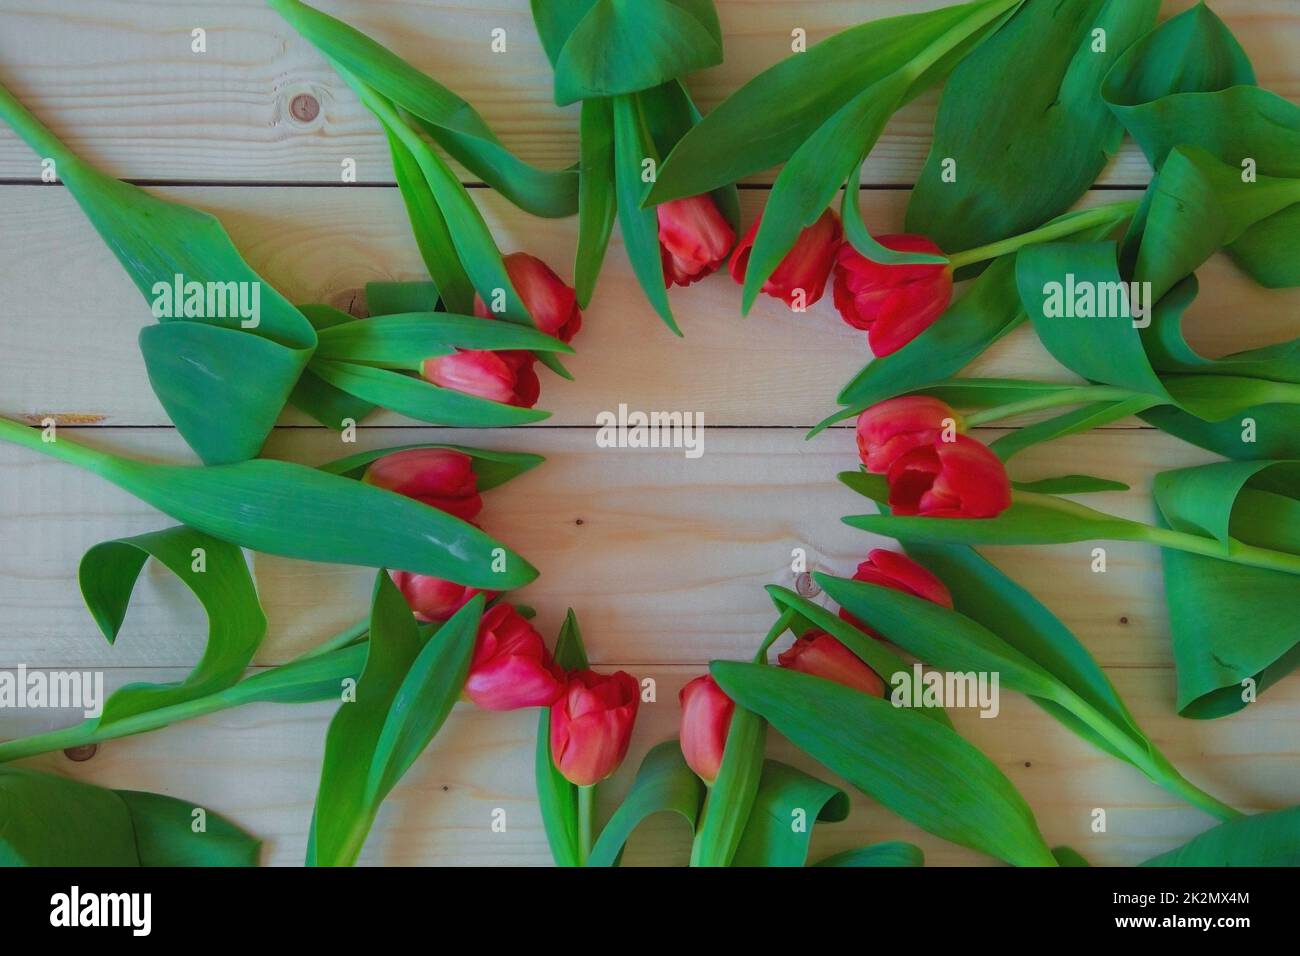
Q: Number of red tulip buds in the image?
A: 14